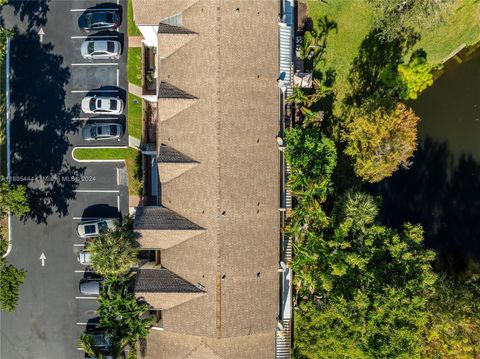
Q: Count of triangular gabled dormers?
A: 5